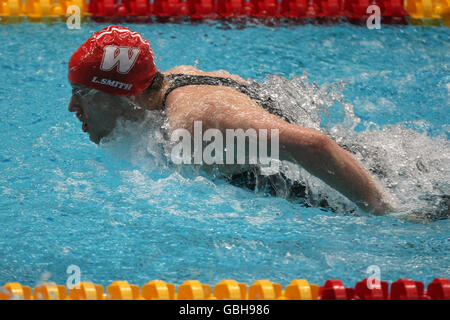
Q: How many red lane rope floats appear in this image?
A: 14